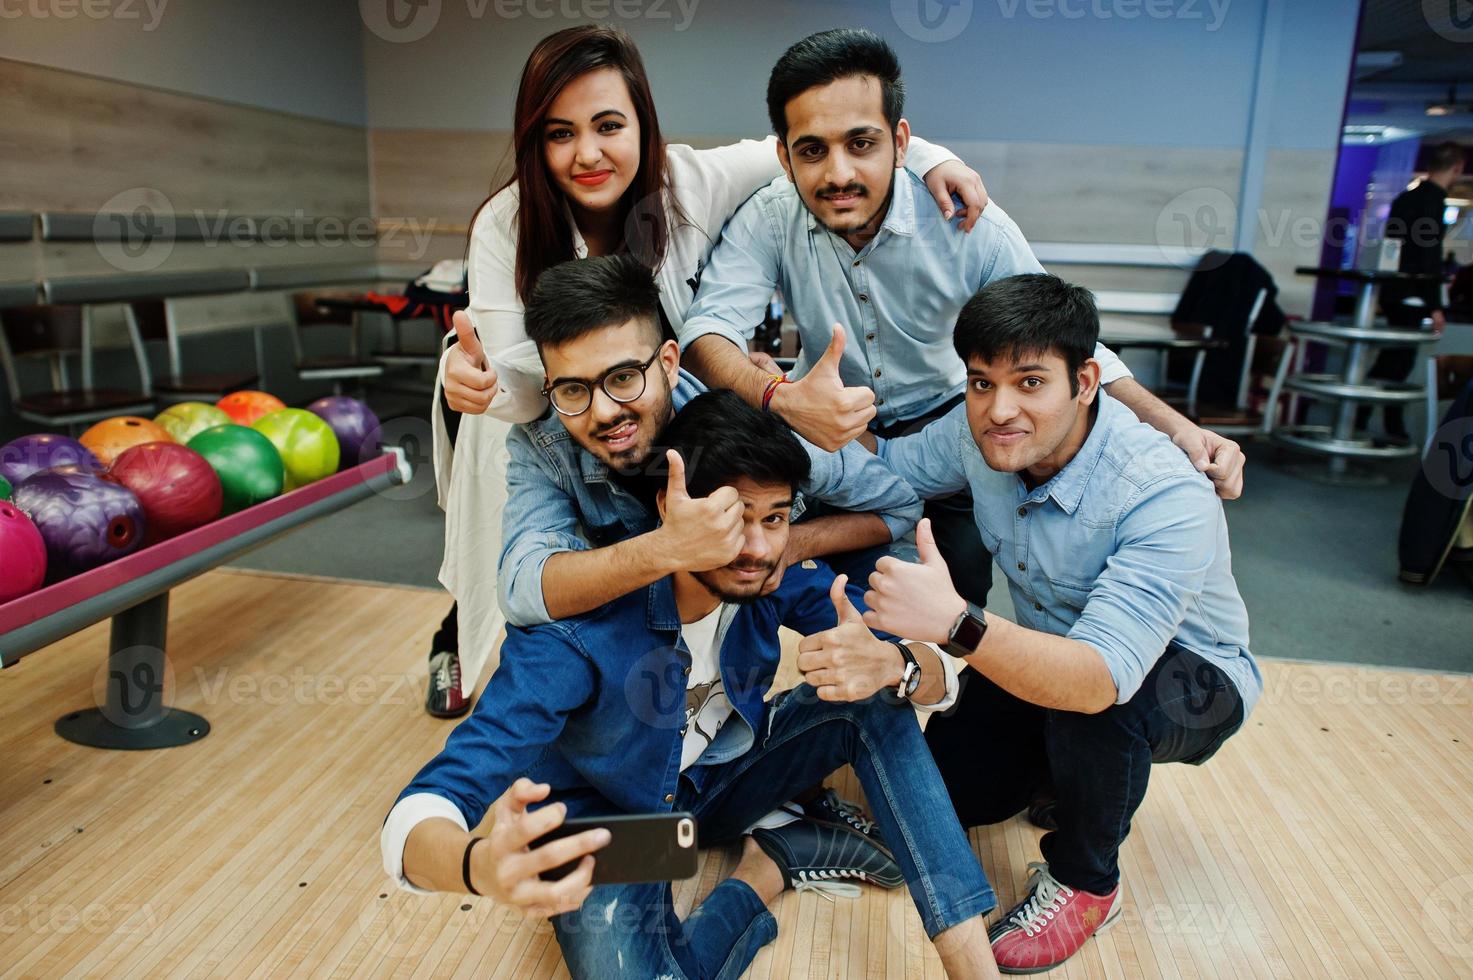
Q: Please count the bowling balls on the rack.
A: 11